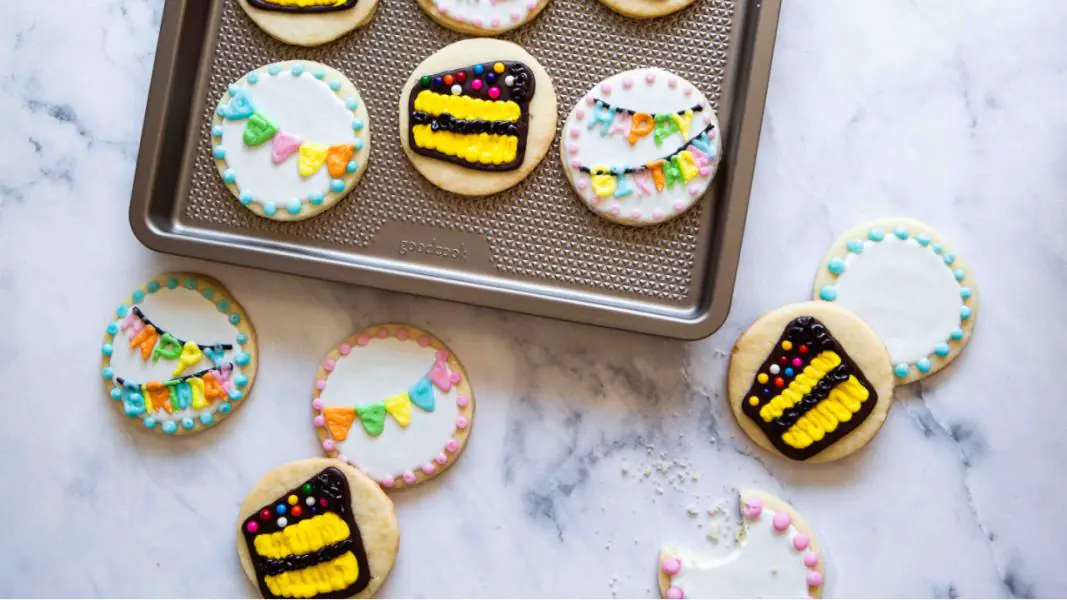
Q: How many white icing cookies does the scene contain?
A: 7